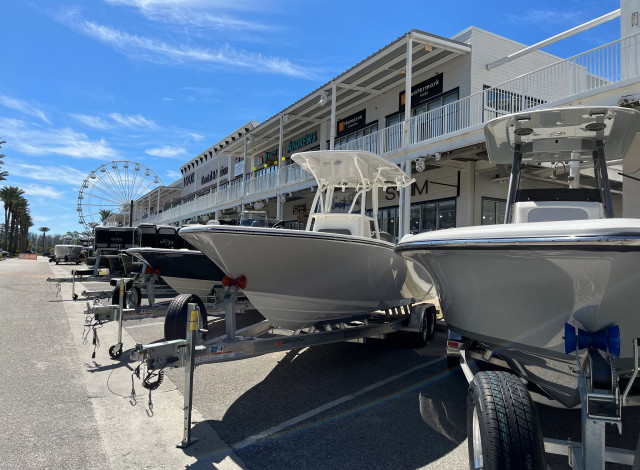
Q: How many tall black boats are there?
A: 2